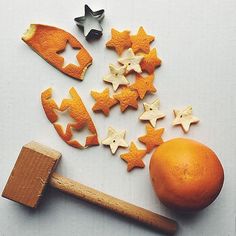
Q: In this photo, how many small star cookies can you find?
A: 13